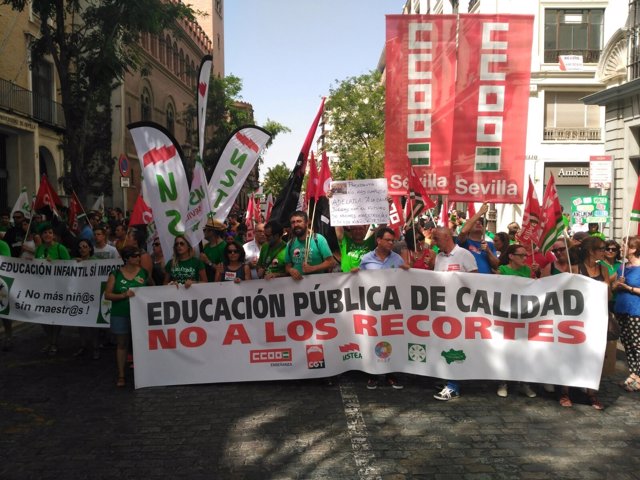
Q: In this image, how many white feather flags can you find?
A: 3